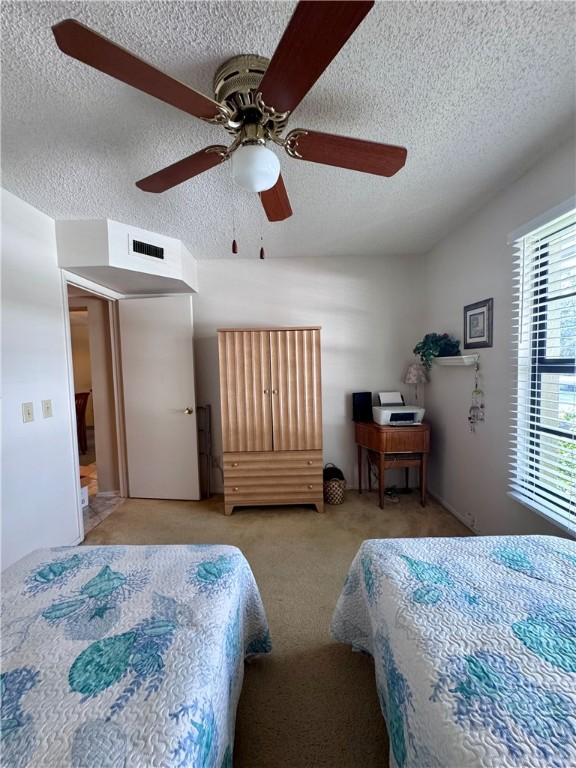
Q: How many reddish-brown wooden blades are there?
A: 5